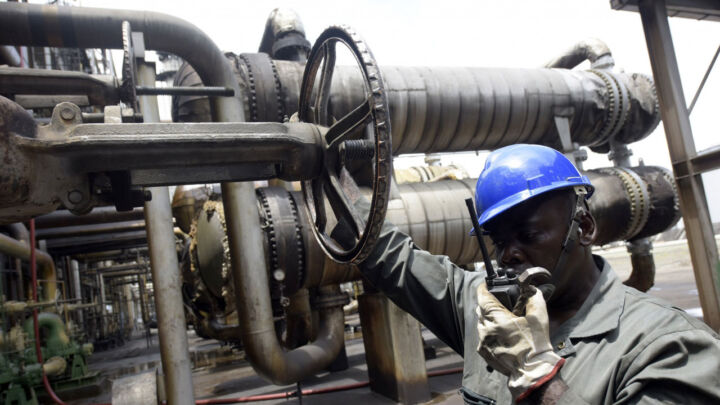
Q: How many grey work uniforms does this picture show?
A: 1